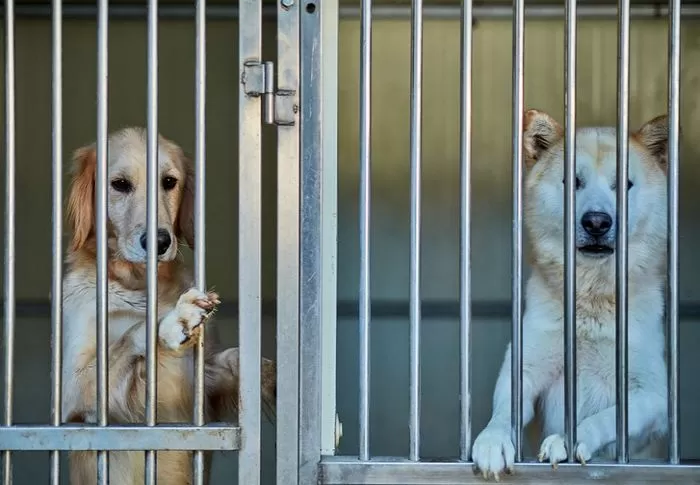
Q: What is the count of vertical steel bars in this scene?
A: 12